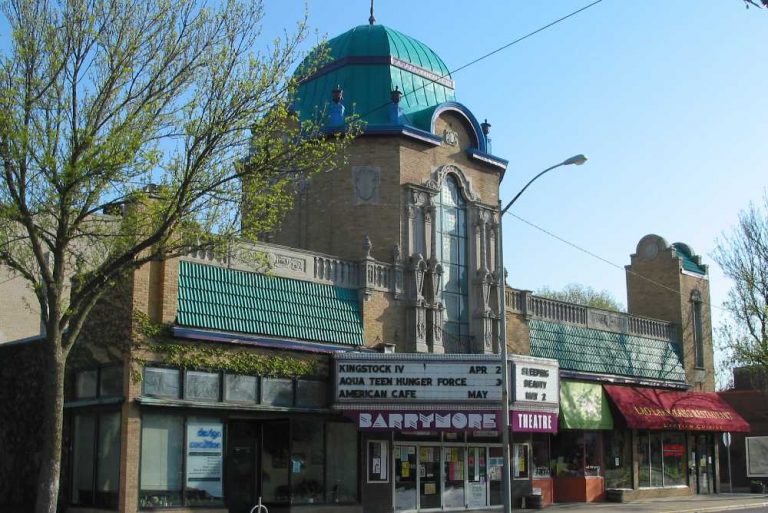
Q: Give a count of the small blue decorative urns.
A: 3